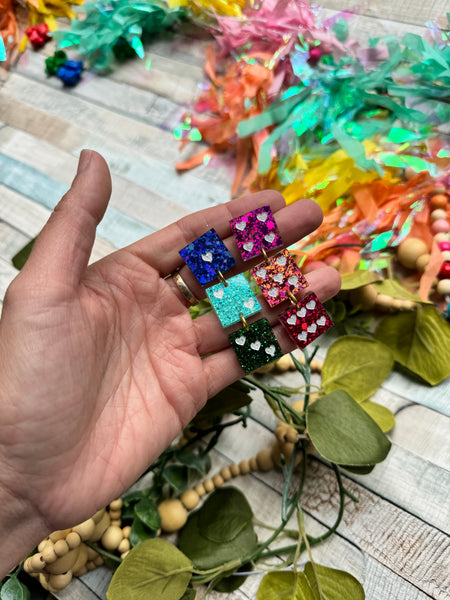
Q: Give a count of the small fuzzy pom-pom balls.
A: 3